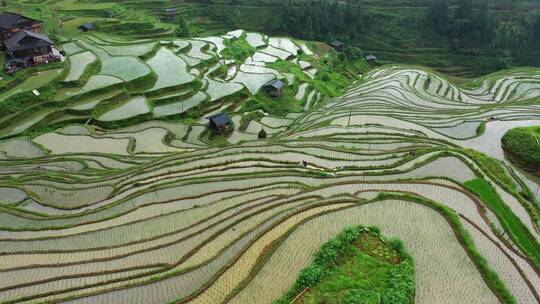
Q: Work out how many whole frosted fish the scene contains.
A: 0